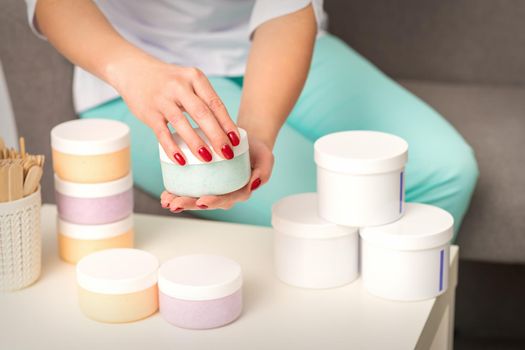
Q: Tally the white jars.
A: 3